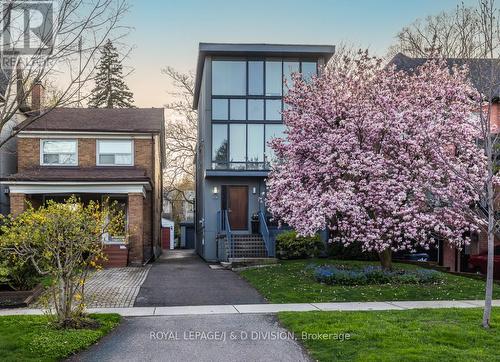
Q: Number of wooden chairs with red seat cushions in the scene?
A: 0